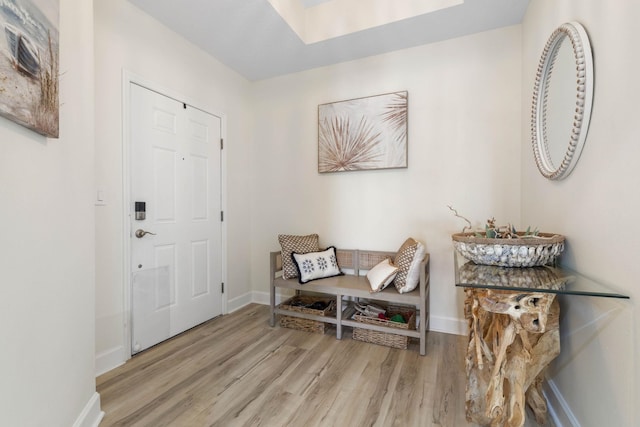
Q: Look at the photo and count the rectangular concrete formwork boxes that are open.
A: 0